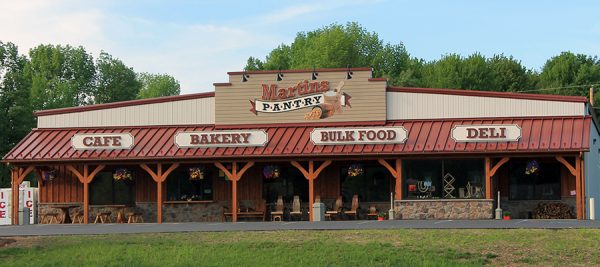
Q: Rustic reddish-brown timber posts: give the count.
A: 8